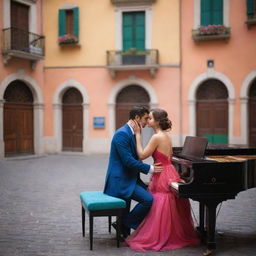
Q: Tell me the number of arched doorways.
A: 5